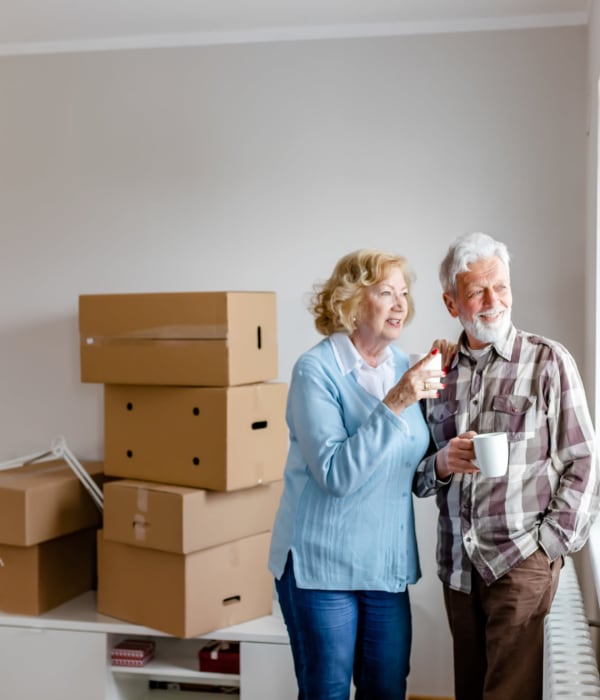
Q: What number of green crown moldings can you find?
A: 0